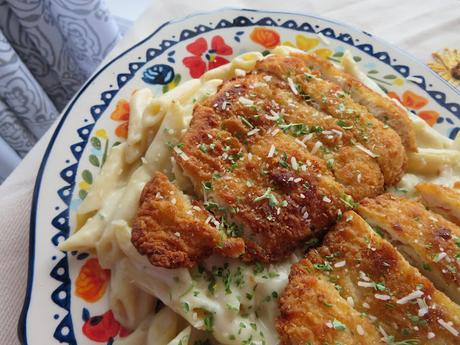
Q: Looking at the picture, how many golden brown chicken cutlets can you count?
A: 2